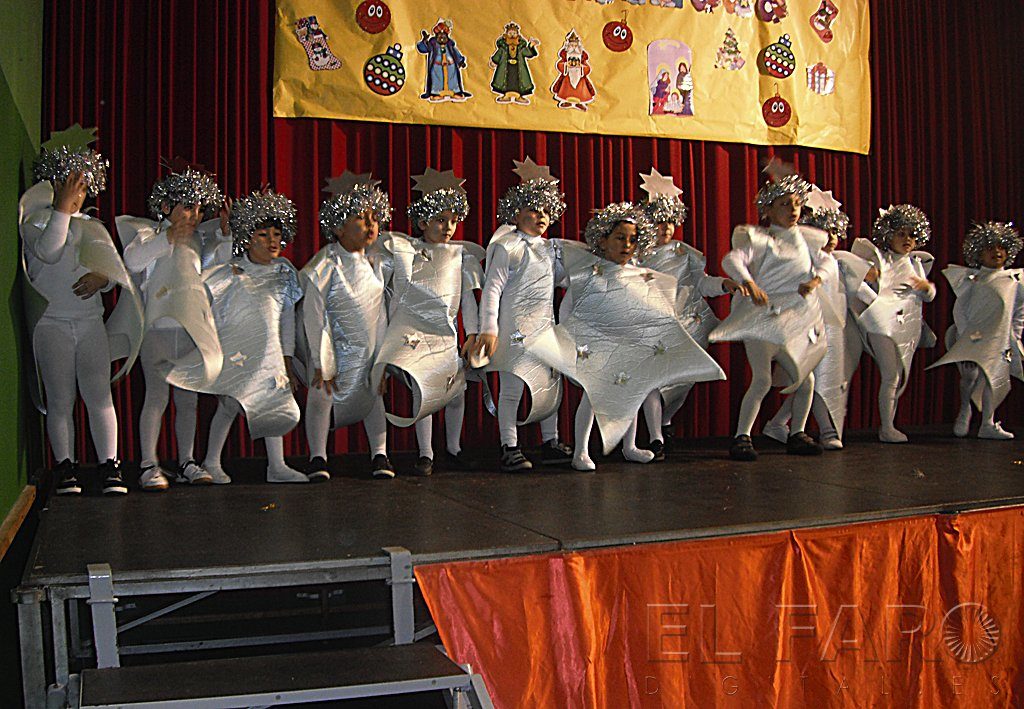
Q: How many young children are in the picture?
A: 12